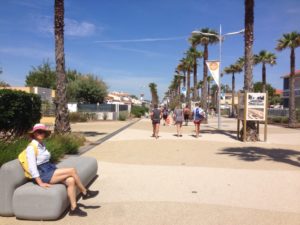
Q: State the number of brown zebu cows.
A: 0